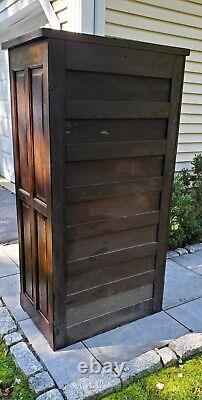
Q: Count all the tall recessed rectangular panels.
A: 4